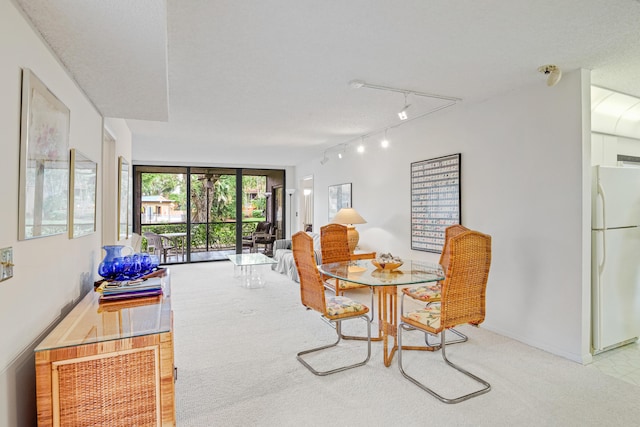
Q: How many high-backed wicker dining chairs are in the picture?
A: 4